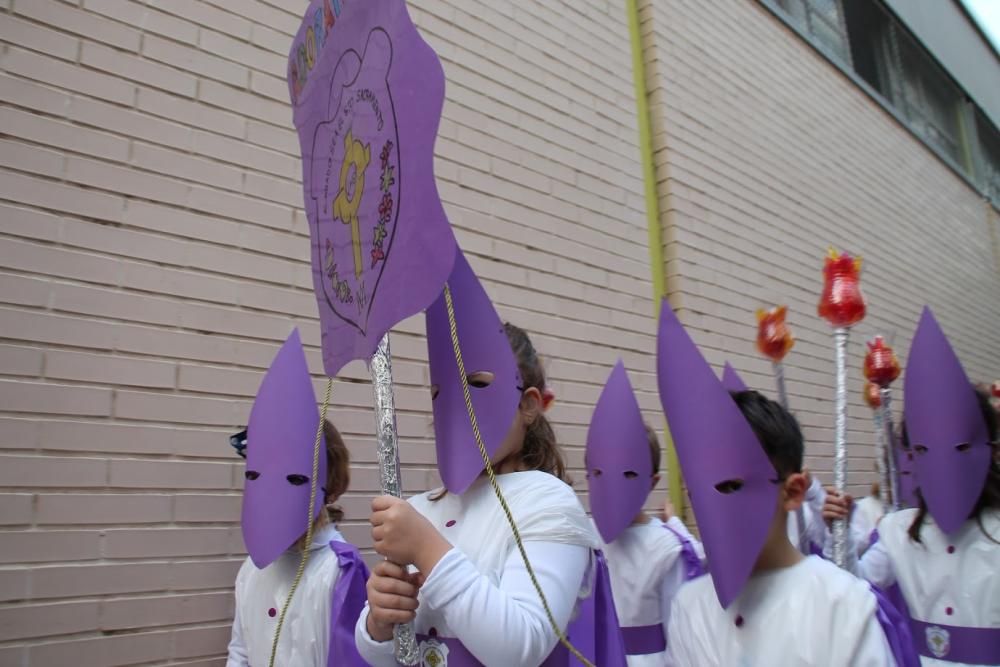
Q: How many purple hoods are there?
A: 7